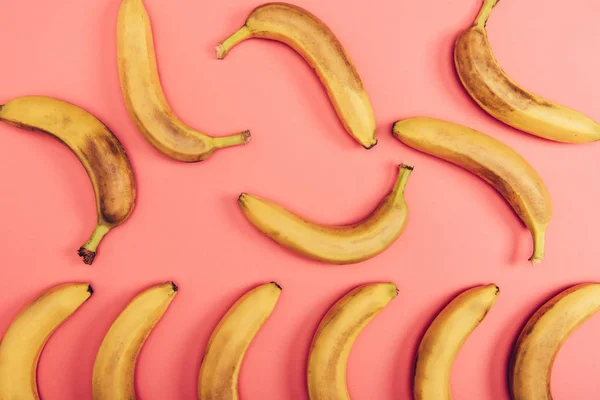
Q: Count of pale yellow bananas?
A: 12